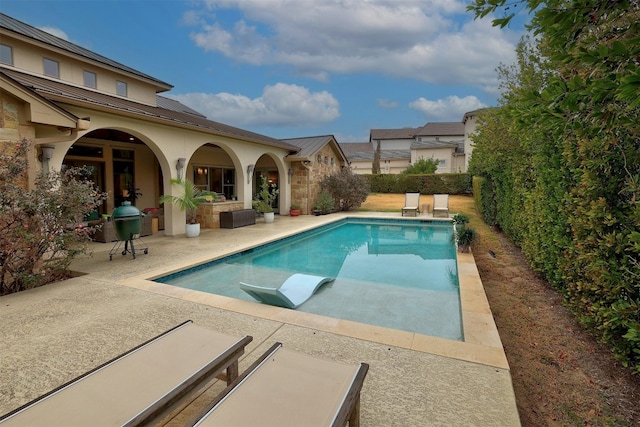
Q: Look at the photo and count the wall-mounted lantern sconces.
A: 4